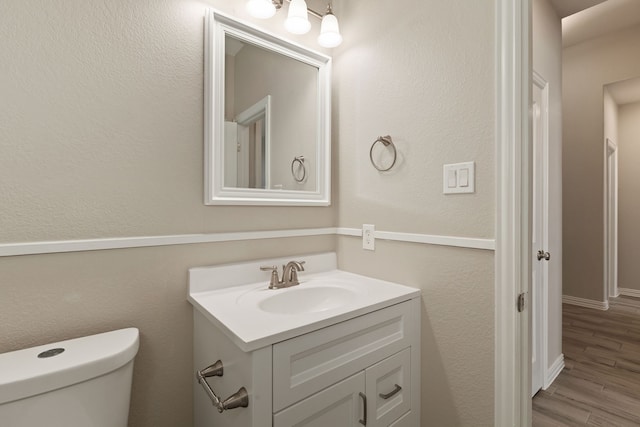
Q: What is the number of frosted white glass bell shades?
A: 3